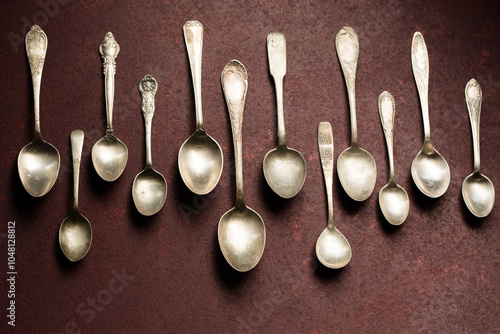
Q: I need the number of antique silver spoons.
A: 12